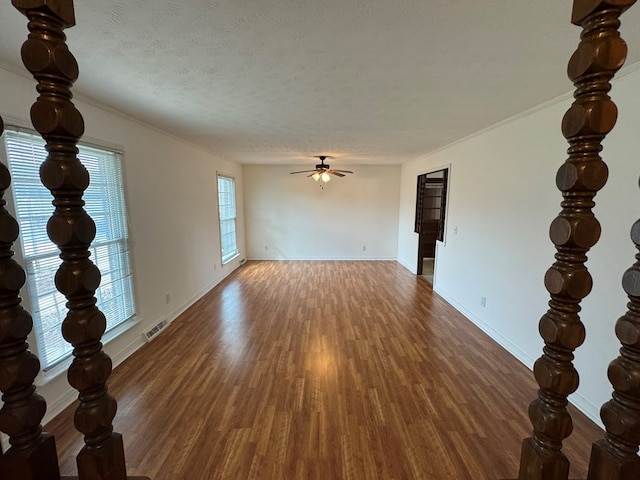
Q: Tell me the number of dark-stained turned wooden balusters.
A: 4